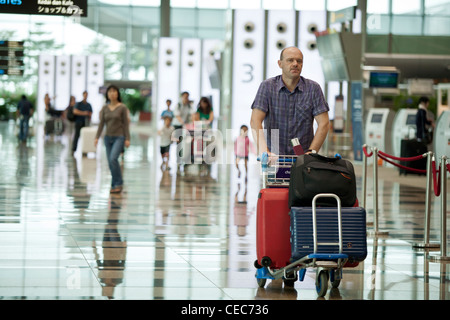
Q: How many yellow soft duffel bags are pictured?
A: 0